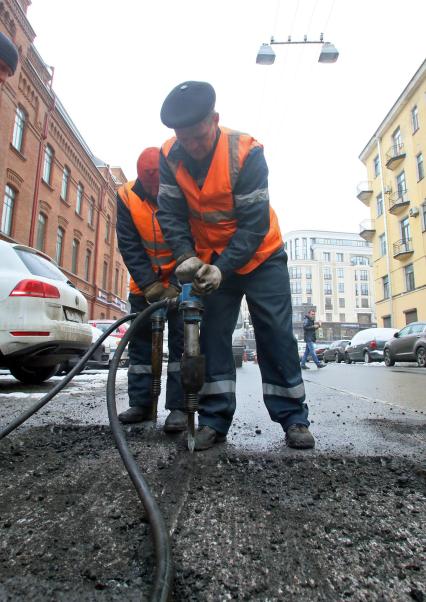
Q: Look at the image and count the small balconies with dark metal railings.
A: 5